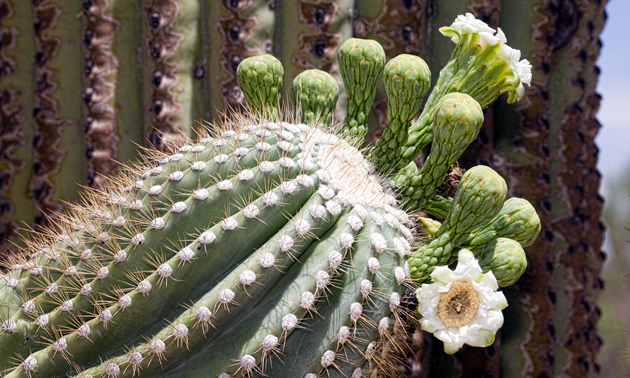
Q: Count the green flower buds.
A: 8